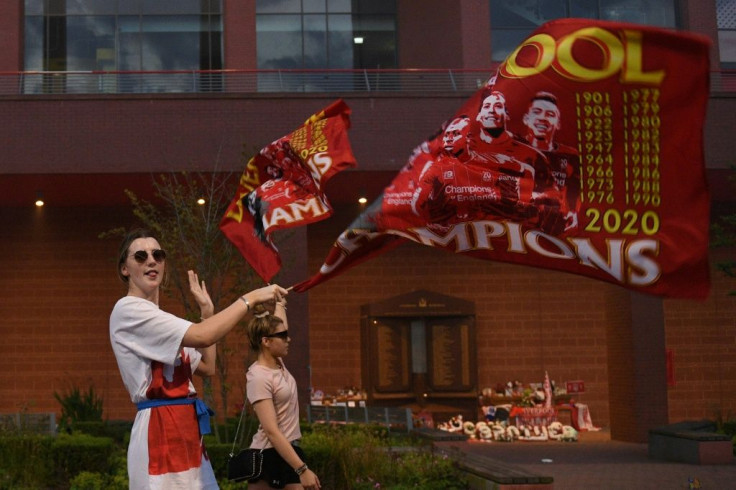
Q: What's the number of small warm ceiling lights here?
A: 3